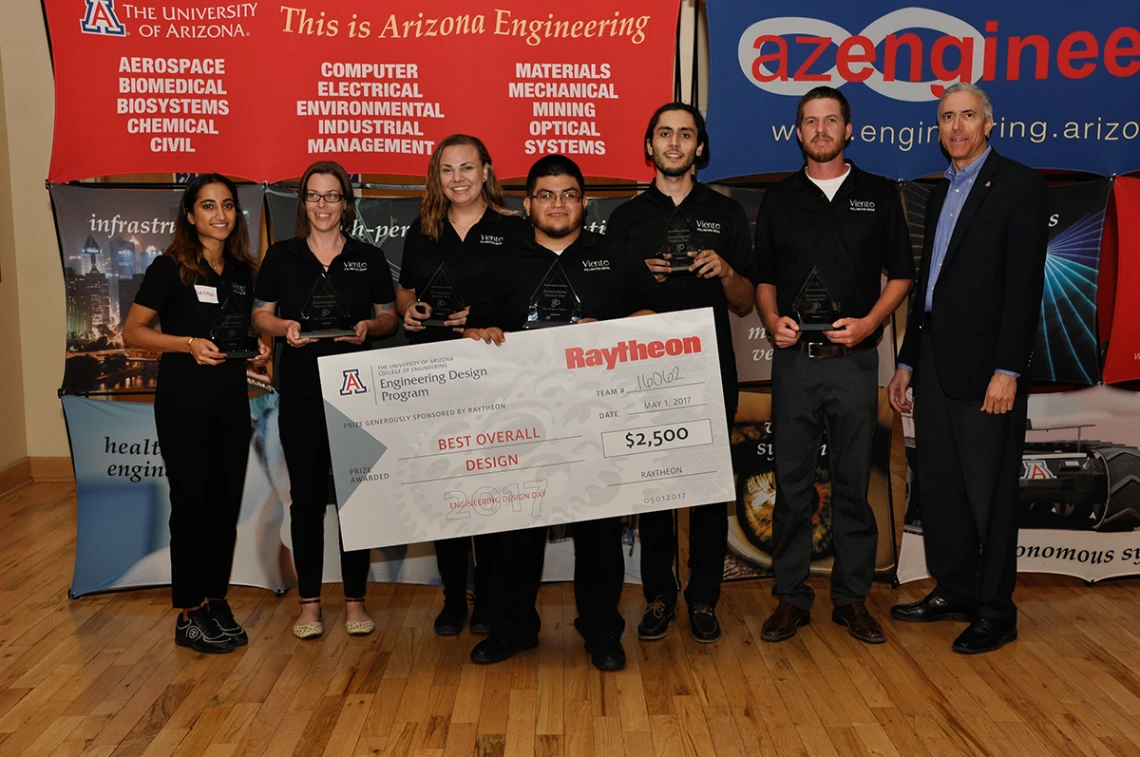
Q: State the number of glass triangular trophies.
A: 6